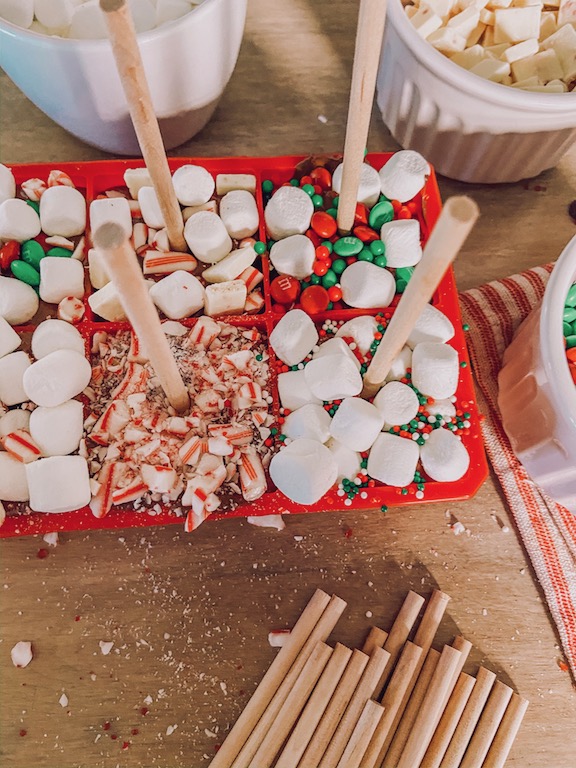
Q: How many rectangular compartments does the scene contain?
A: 6